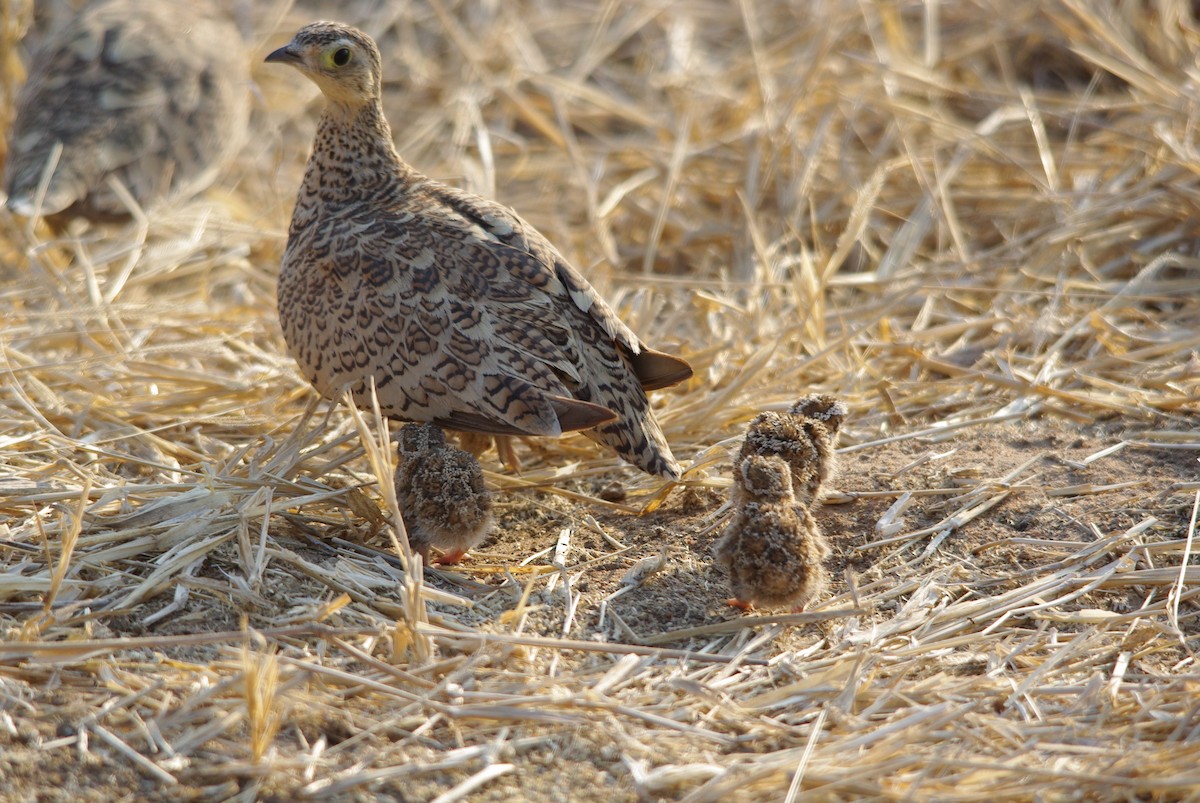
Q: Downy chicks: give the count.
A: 3